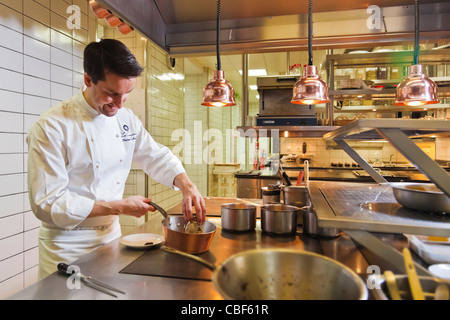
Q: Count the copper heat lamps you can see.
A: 3